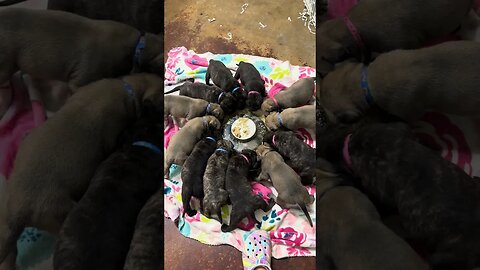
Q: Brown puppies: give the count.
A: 5